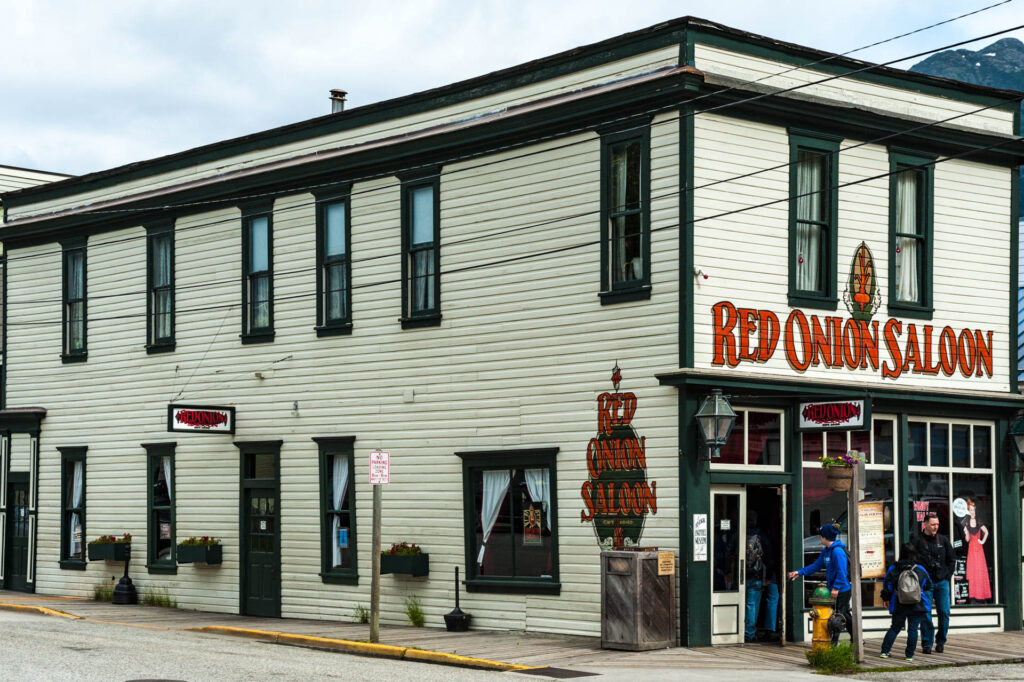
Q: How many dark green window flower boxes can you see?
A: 3